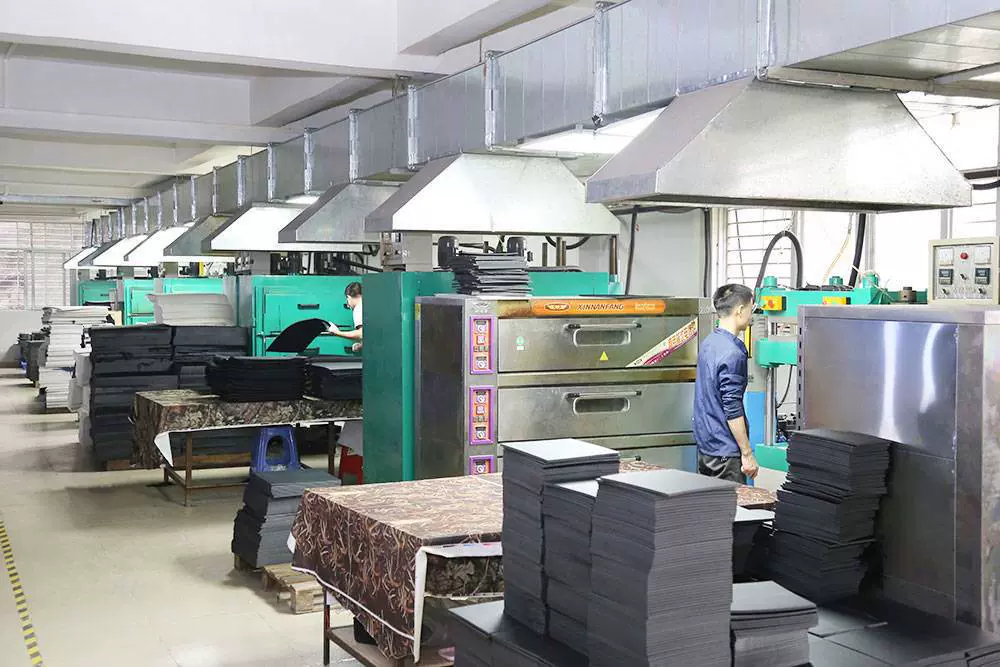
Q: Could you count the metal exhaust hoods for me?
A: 9